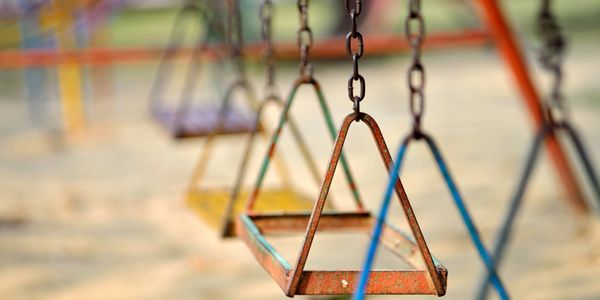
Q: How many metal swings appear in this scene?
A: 4